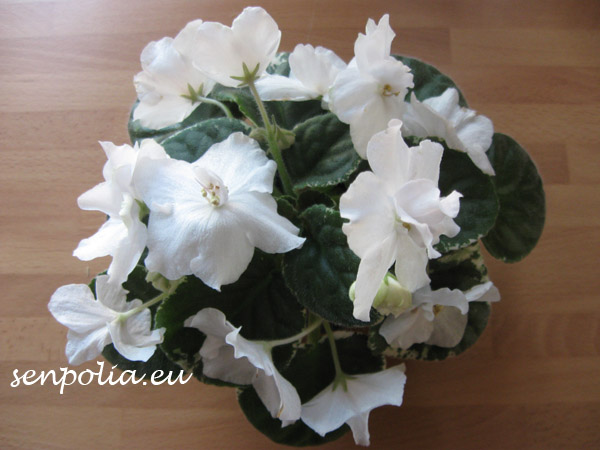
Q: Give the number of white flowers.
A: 12